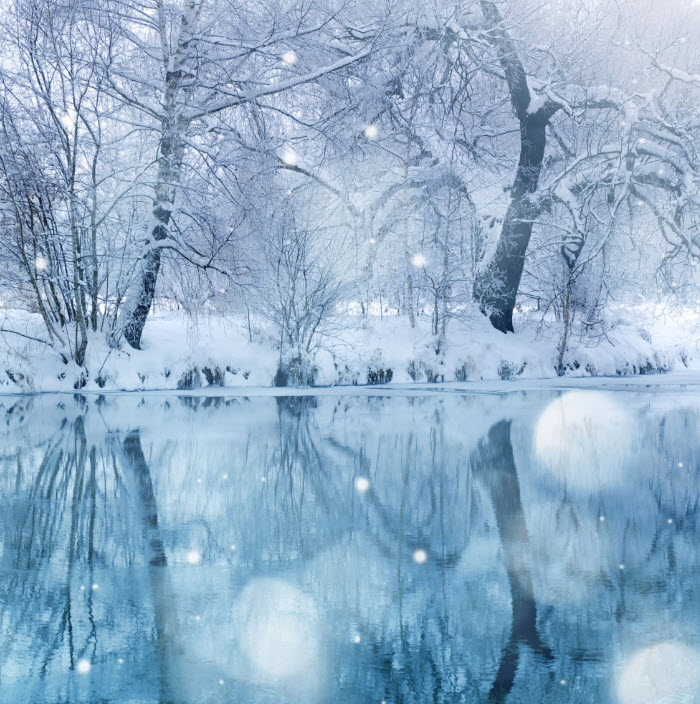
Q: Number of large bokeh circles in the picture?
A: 3